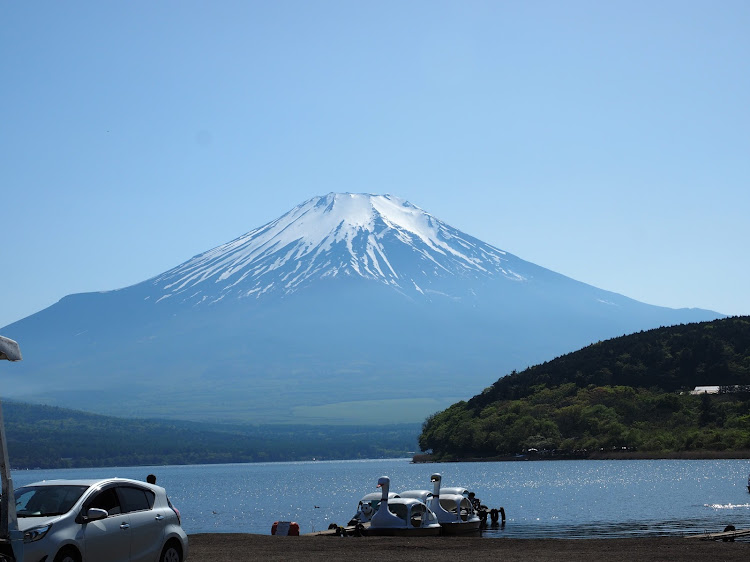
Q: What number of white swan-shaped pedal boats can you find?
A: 2